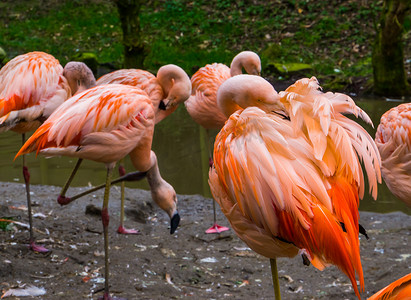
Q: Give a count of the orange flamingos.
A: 7